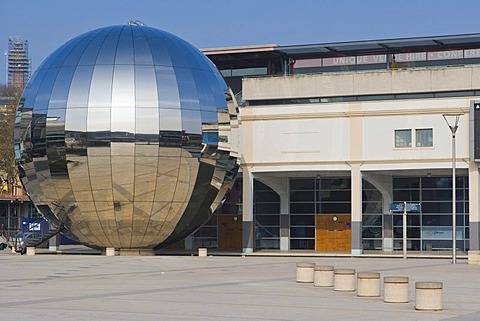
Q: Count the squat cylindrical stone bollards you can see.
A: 6